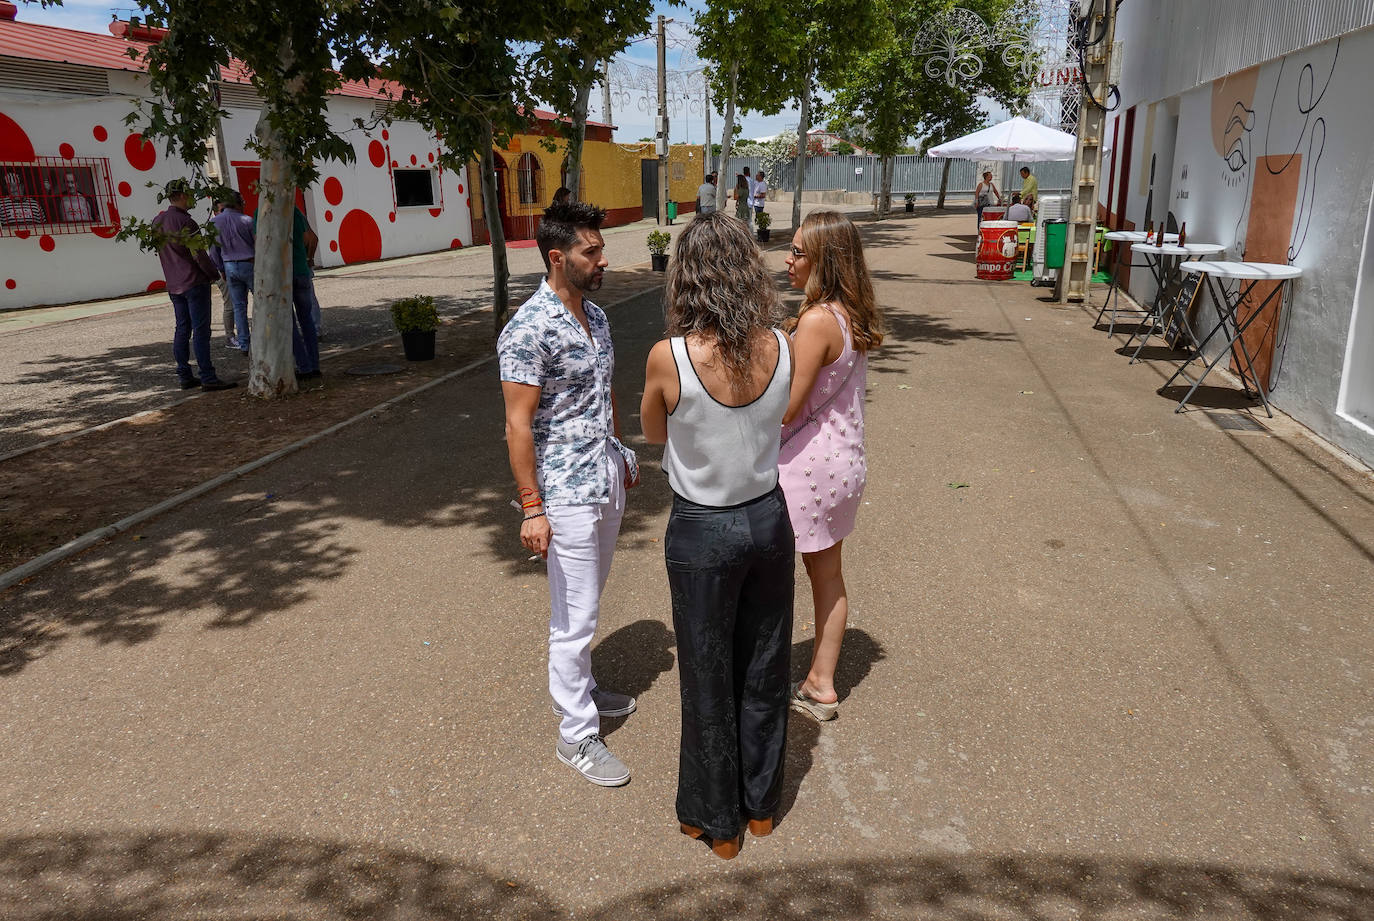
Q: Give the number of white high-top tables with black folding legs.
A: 3